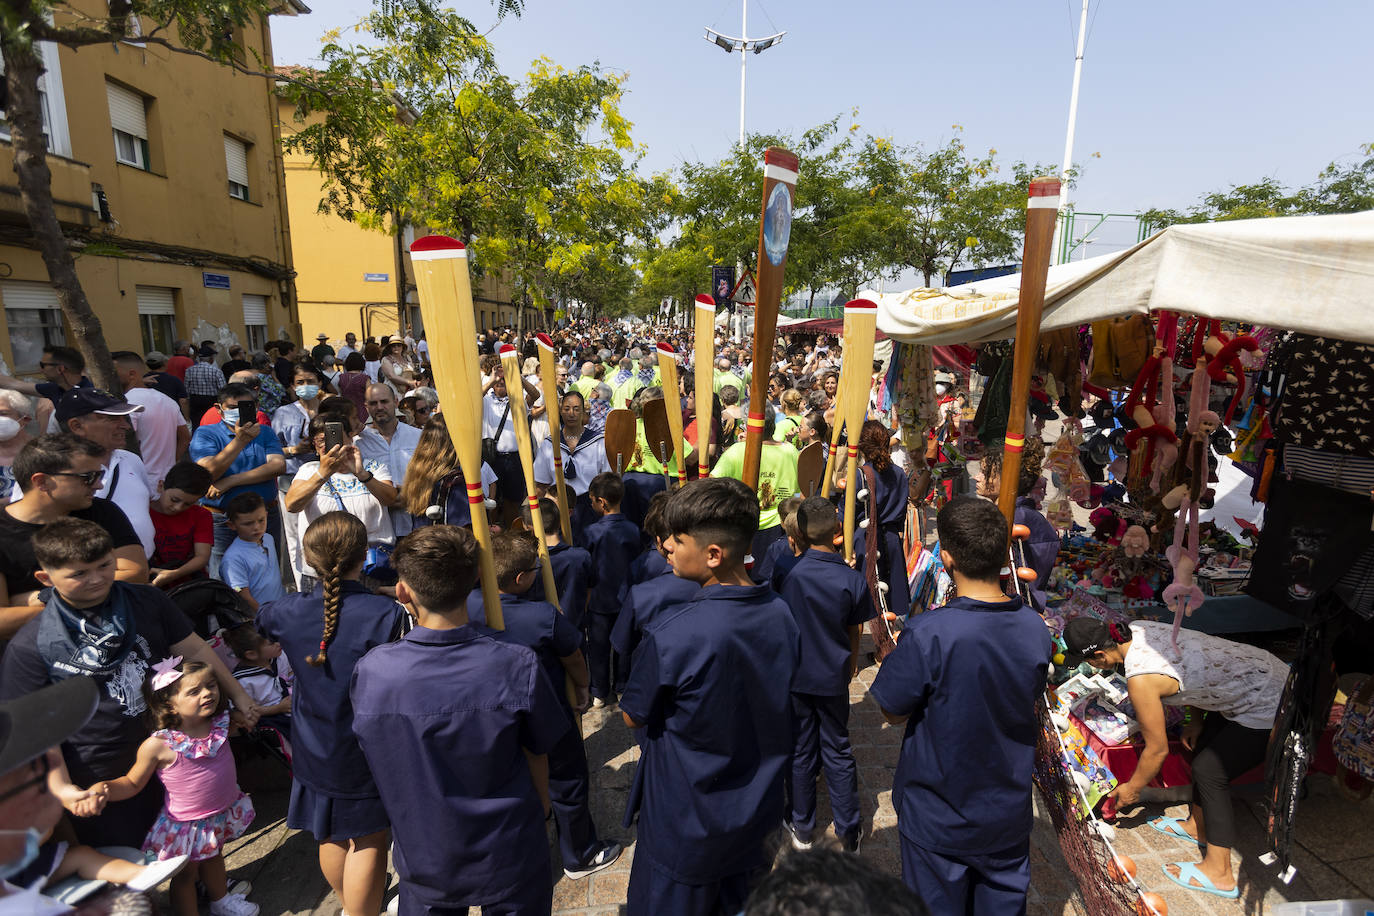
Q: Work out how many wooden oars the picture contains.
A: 12